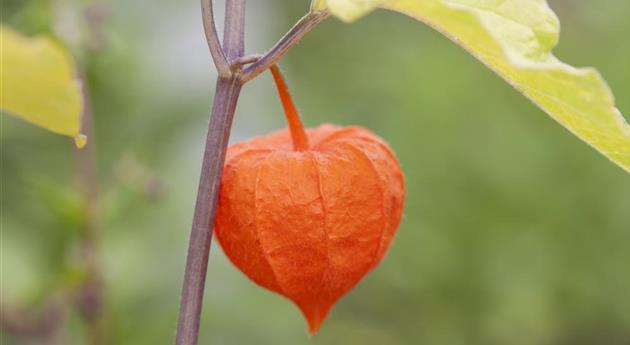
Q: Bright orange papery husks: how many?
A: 1